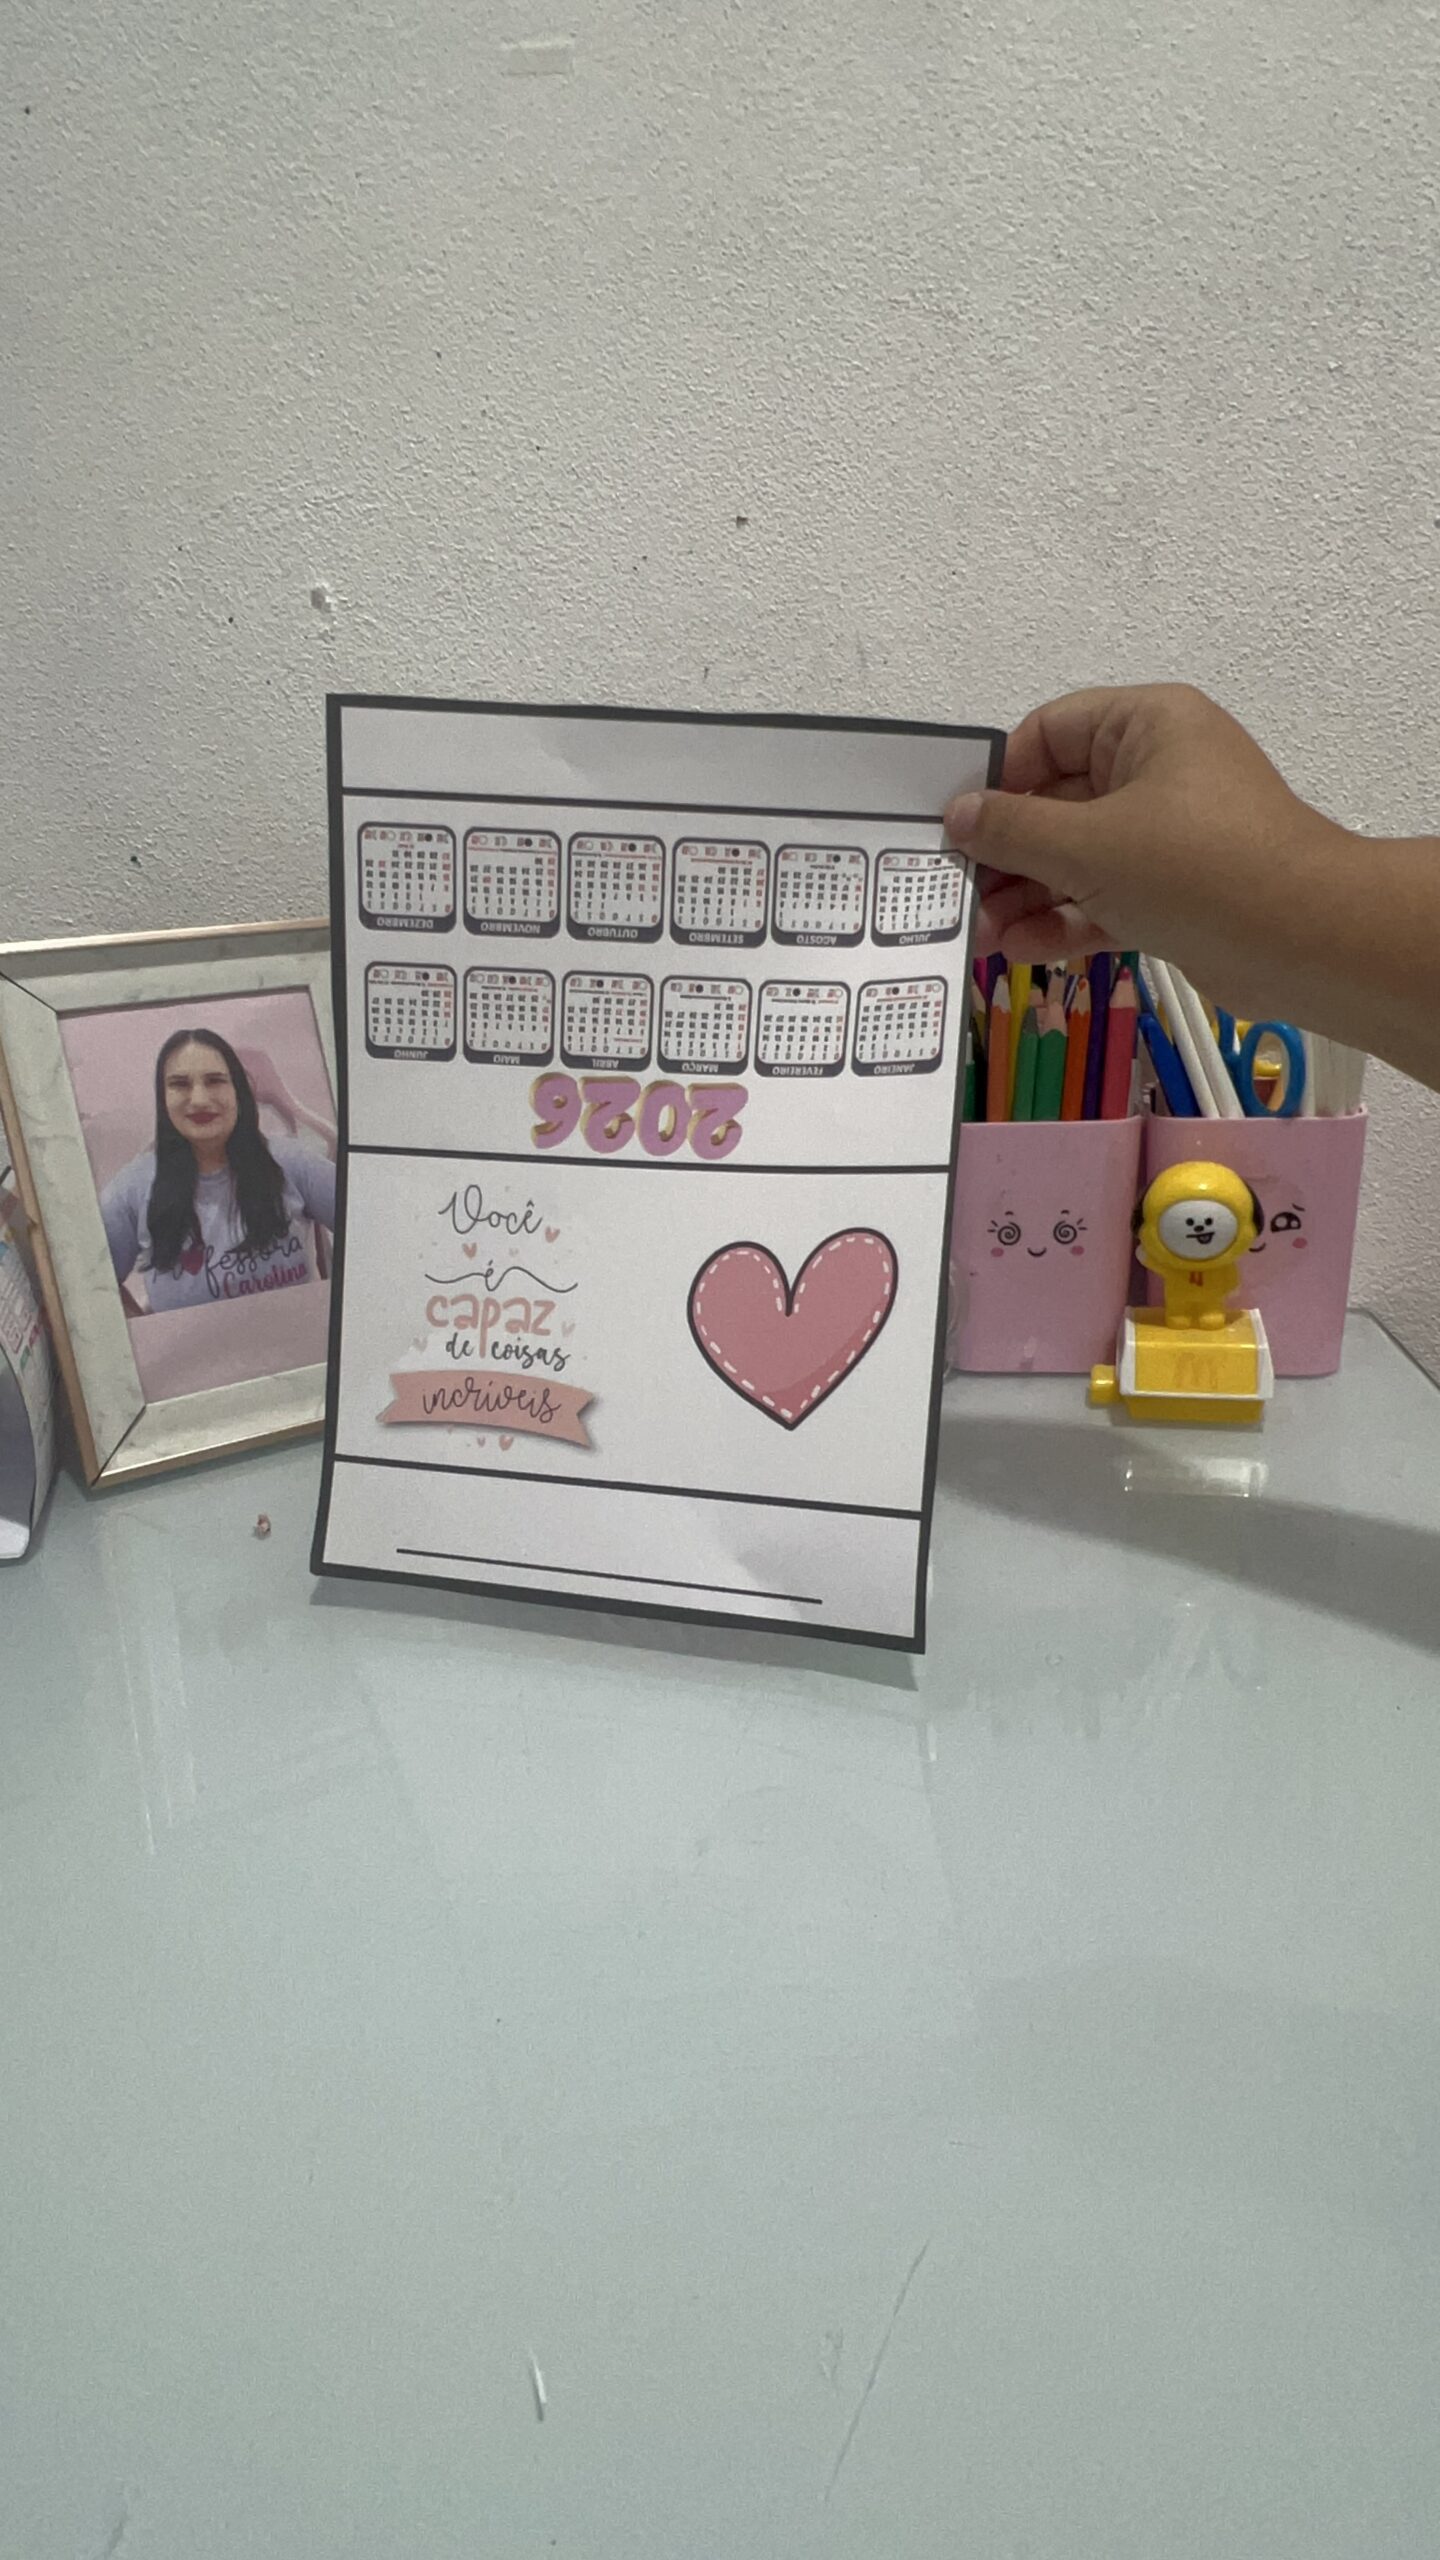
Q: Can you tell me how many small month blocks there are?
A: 12